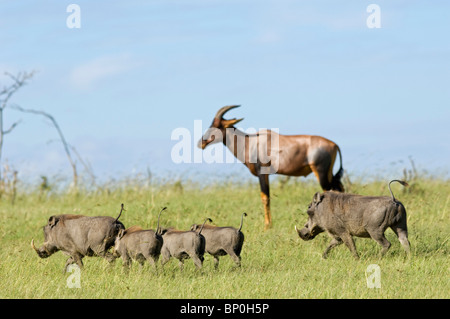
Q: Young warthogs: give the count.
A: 3